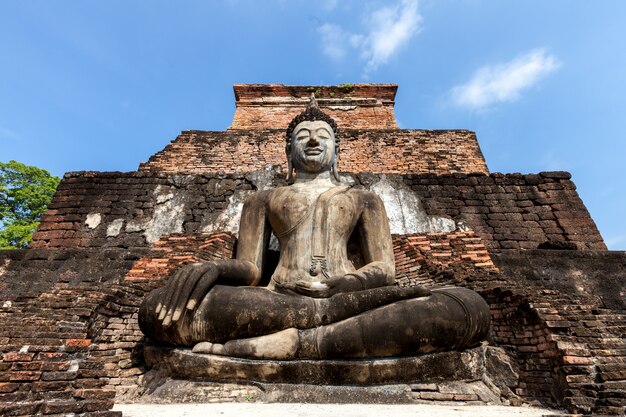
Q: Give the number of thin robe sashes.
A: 1